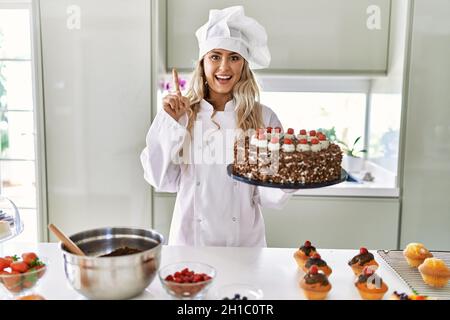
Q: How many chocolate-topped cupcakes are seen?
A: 5